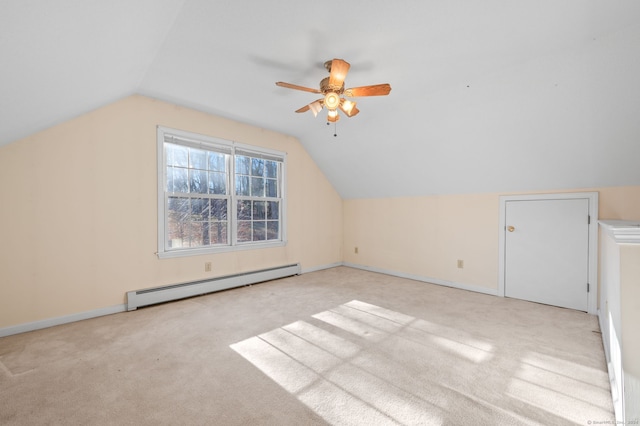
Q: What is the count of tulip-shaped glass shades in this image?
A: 4